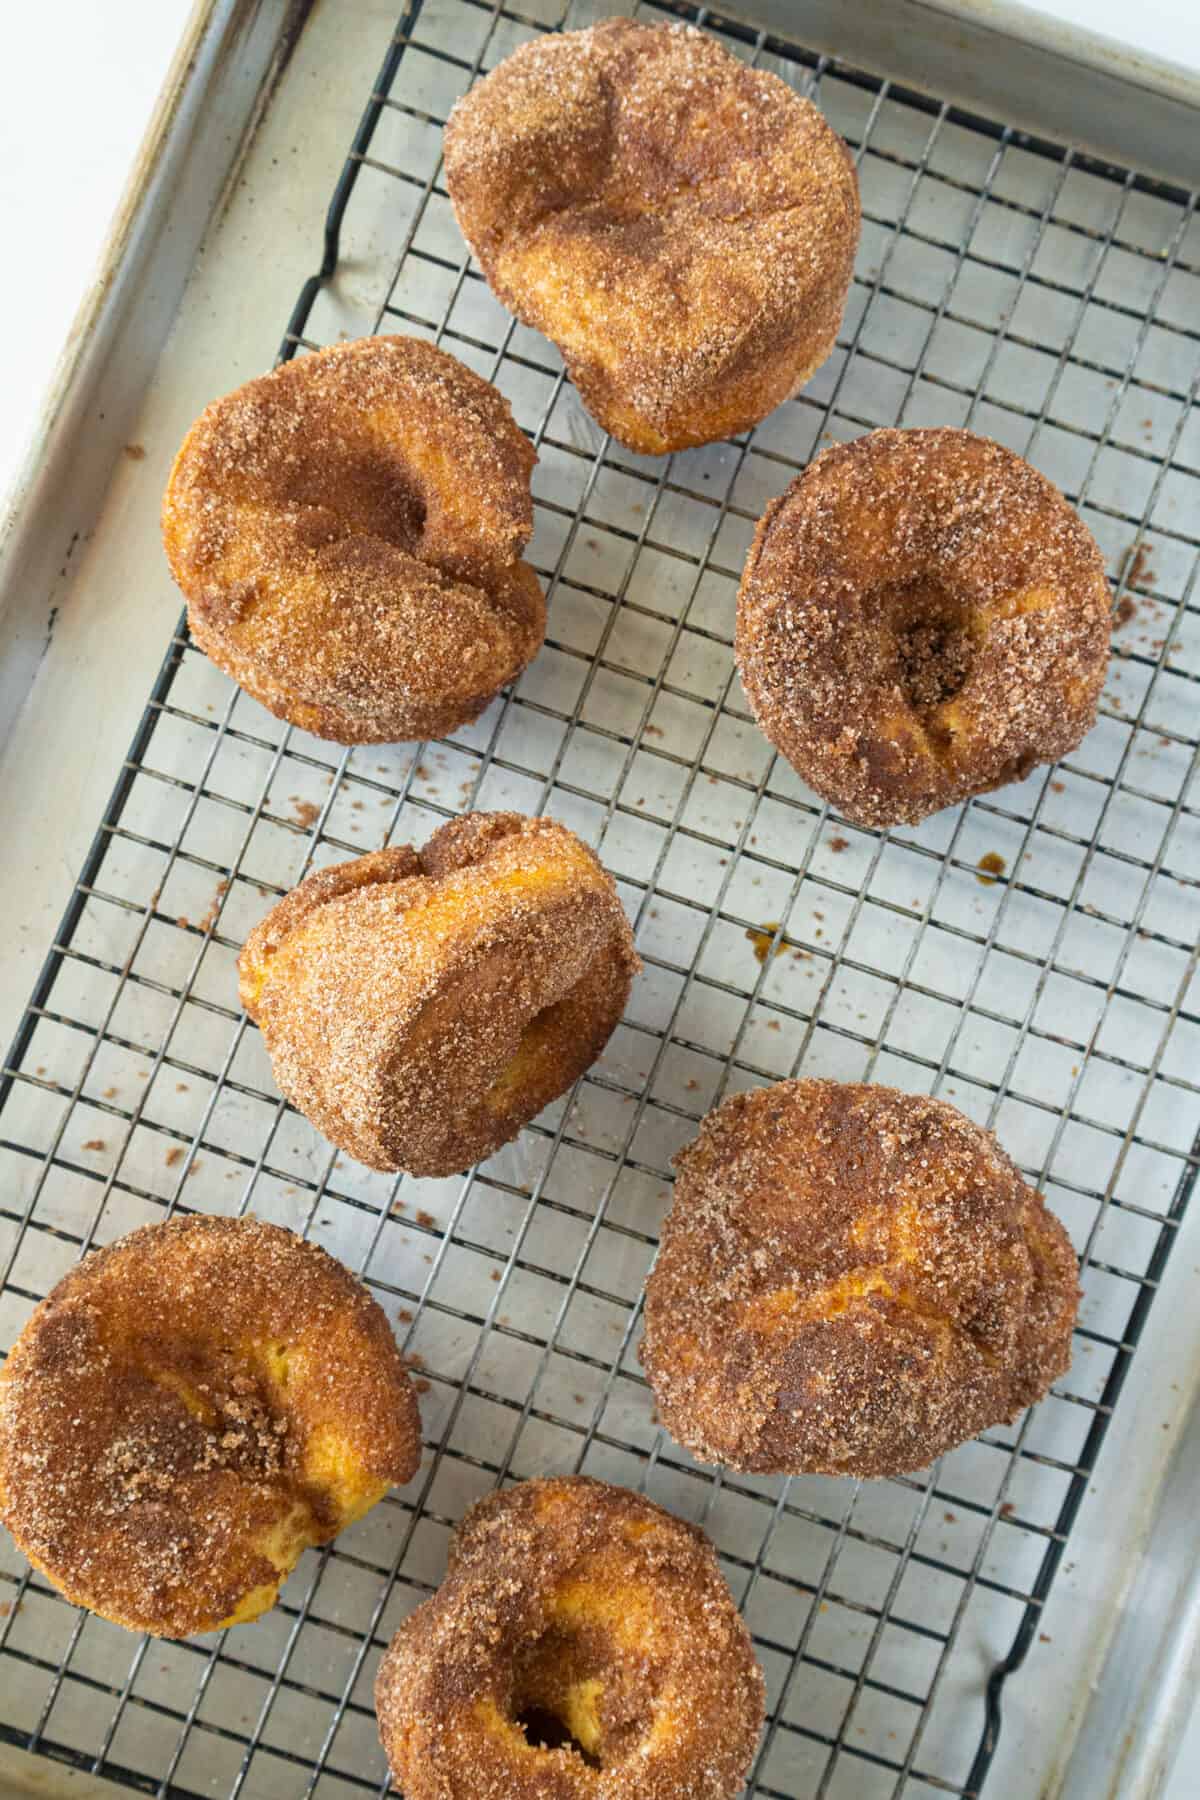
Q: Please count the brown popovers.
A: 7